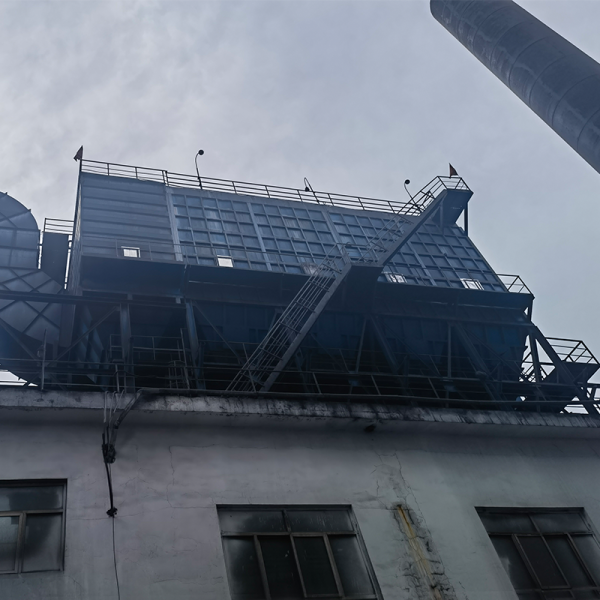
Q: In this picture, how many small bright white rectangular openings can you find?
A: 4